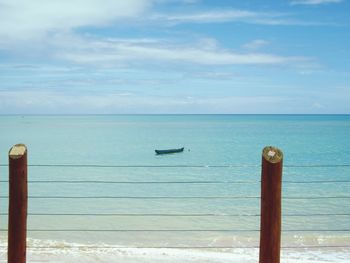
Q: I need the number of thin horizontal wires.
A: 6